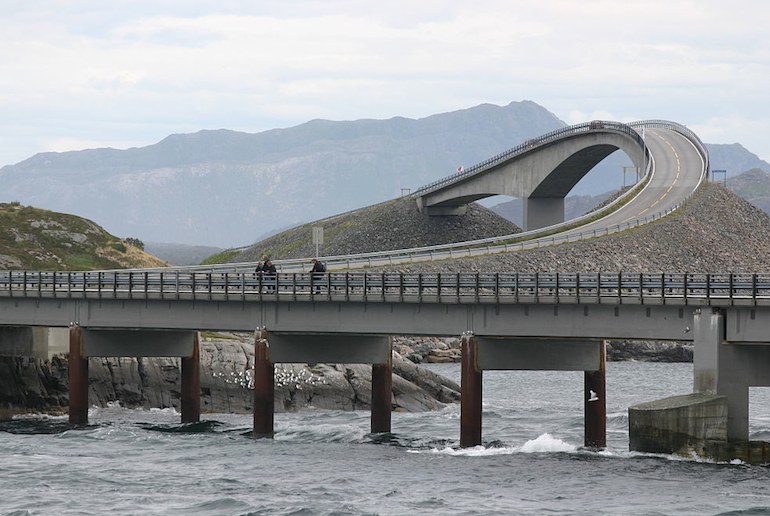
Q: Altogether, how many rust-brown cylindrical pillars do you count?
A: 6